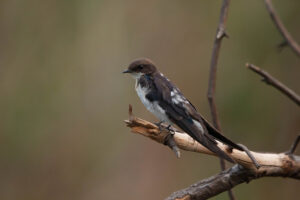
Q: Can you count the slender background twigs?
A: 3